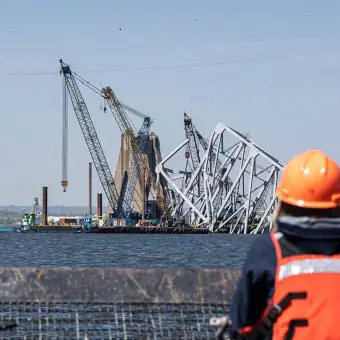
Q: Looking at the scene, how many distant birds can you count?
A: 4